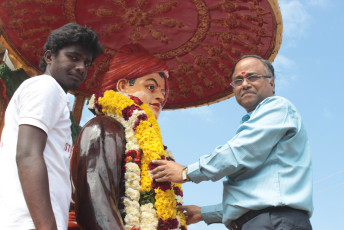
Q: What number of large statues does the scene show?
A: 1